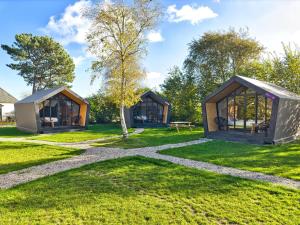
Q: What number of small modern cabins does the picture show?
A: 3